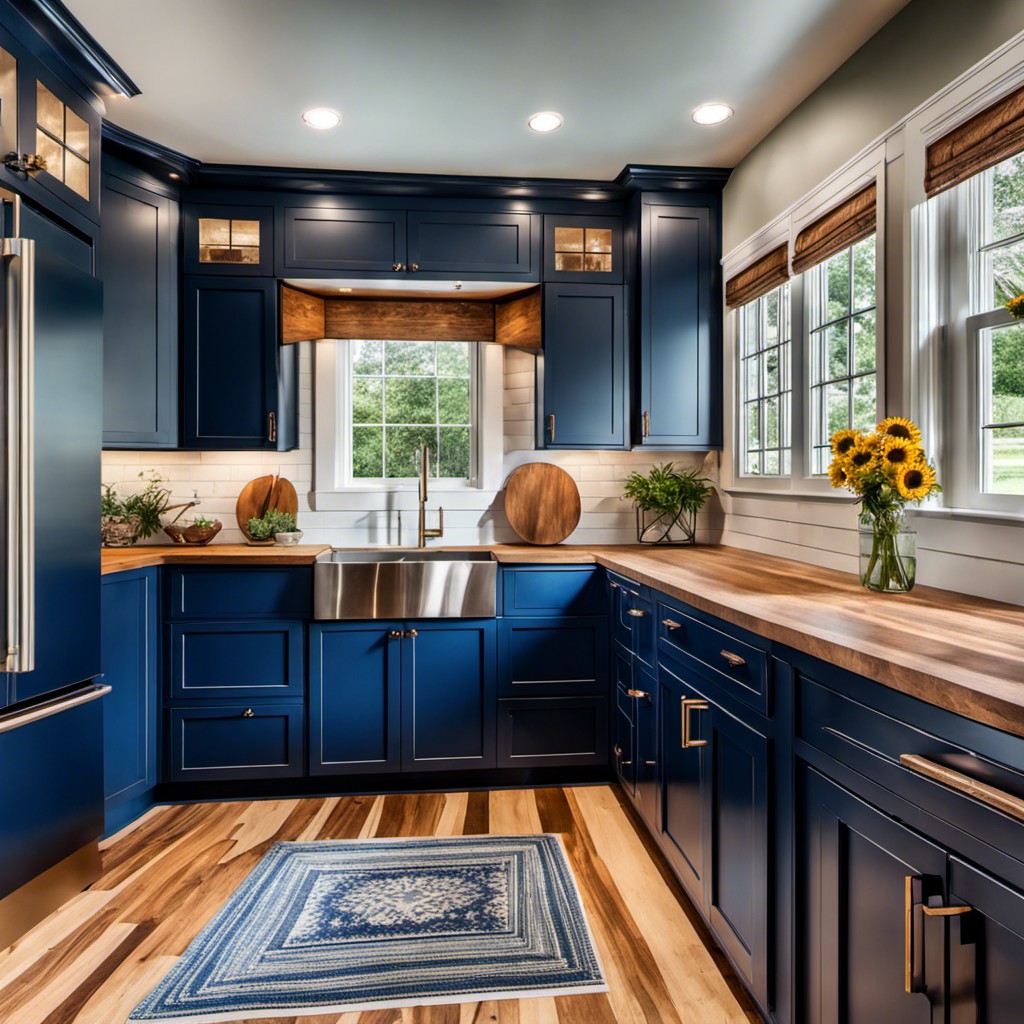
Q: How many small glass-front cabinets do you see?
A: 4